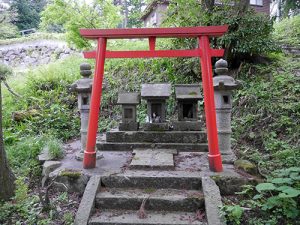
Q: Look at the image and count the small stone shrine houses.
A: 3